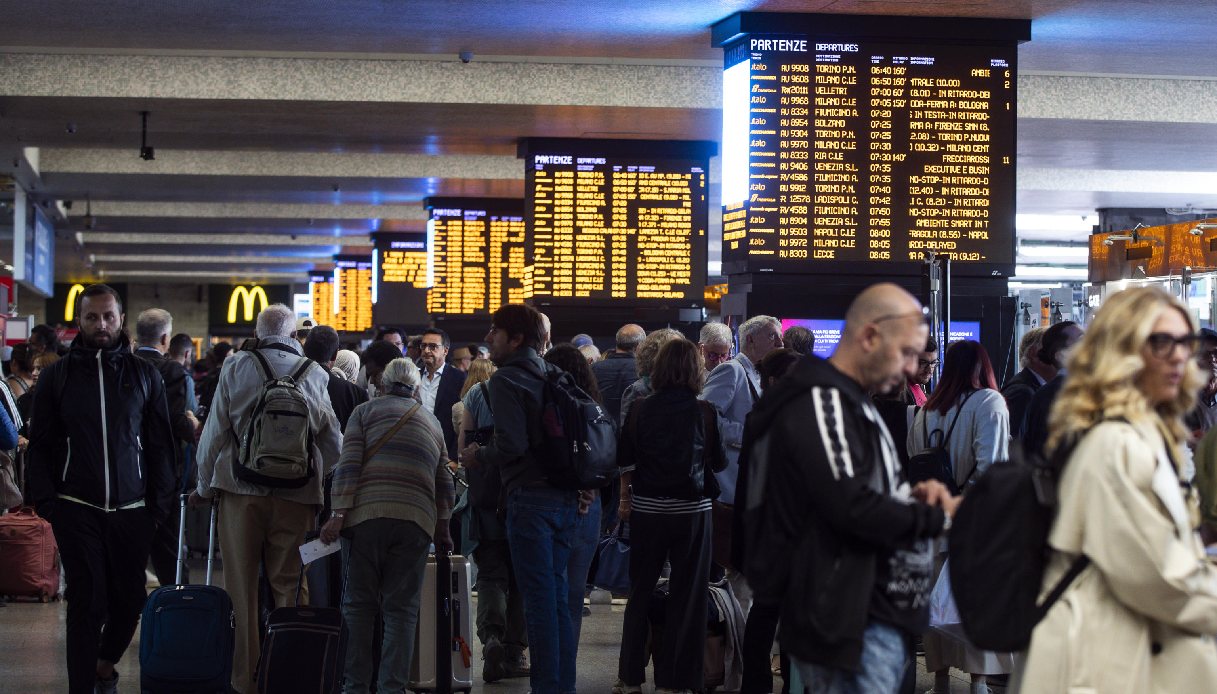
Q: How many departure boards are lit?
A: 6